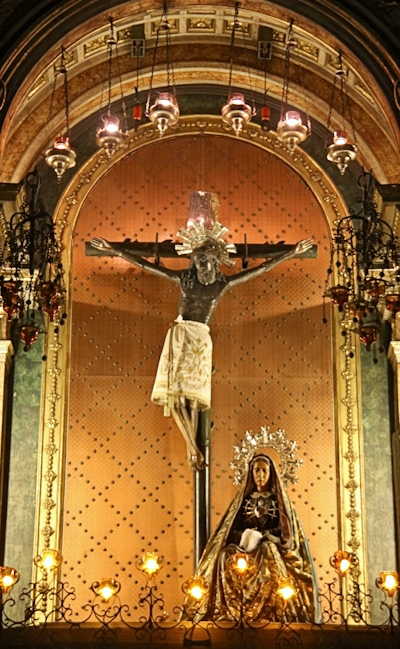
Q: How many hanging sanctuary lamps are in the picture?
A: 6